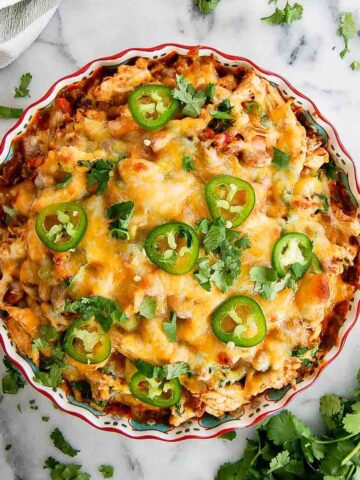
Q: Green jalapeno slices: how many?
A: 8